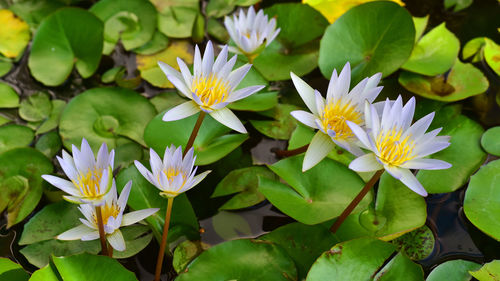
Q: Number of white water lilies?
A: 7